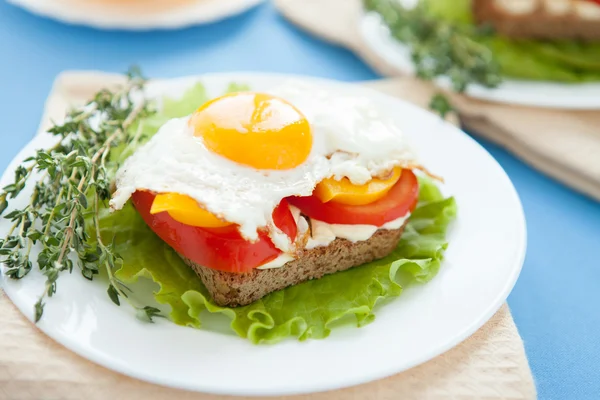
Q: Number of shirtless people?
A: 0